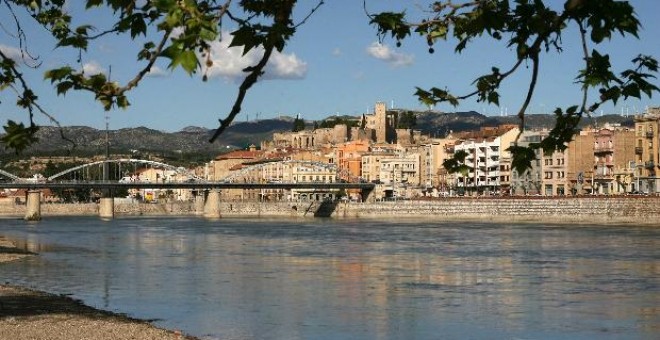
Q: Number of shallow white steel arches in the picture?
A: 3